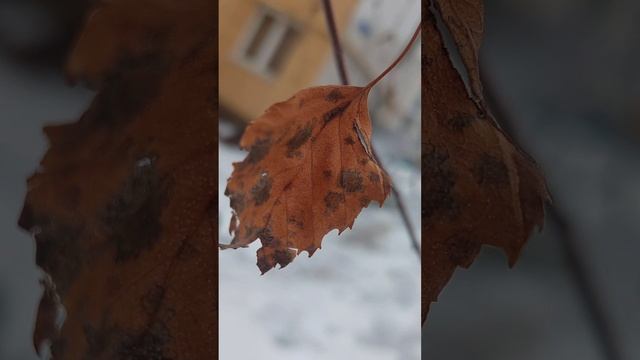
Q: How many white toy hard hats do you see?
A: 0